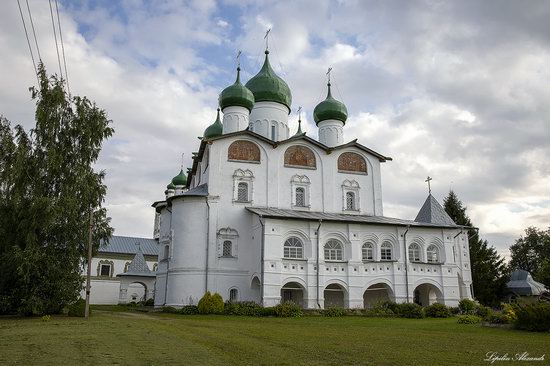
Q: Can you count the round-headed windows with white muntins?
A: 6